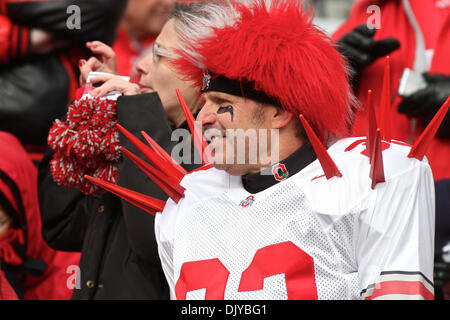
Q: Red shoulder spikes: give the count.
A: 10